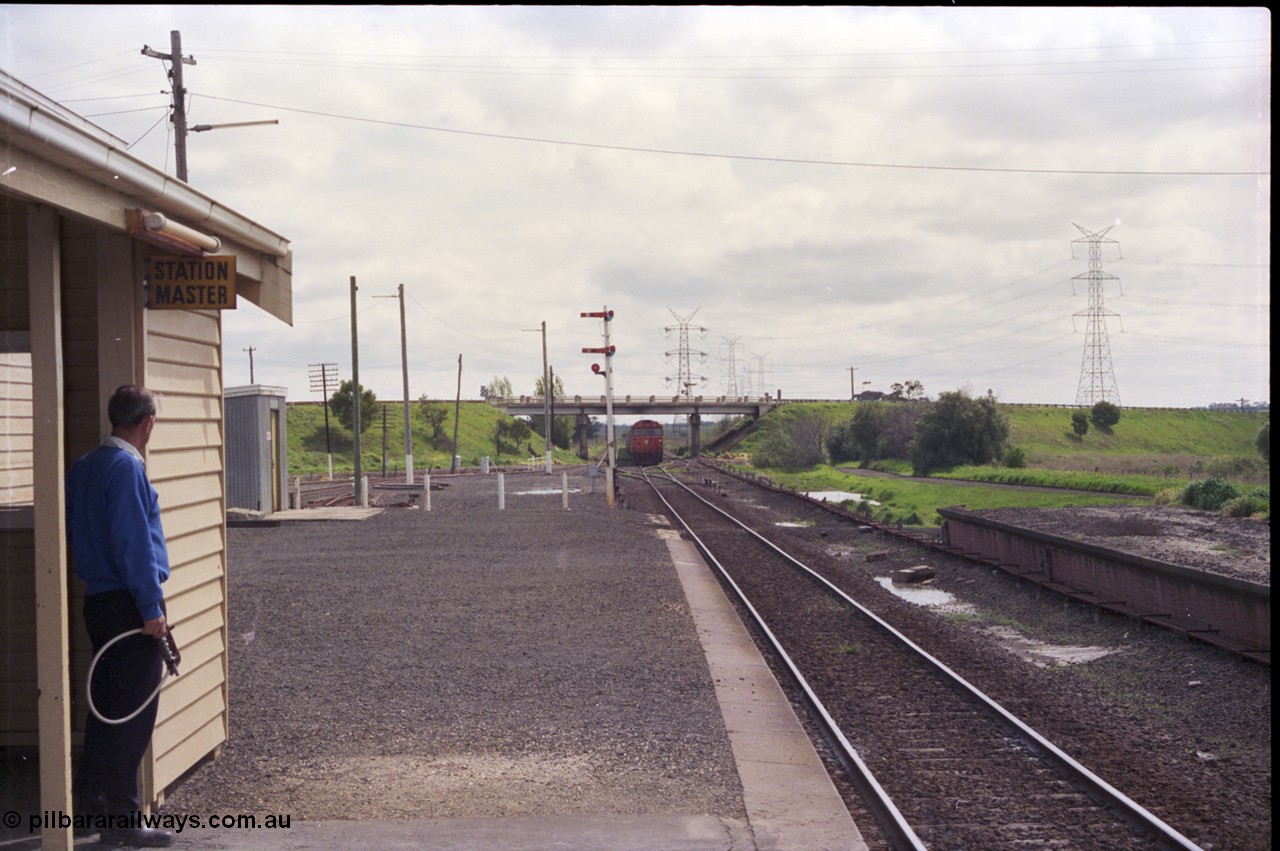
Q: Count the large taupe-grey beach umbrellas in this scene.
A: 0